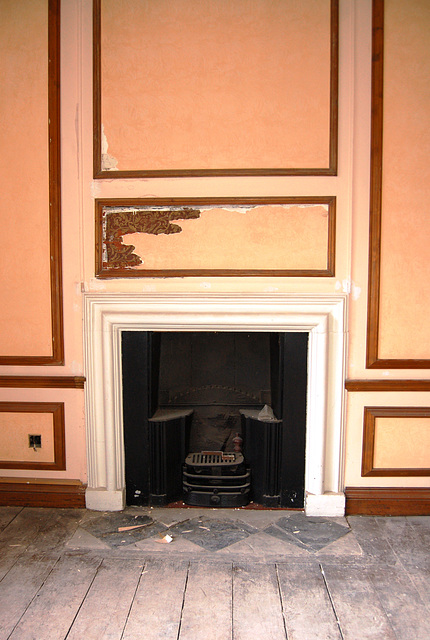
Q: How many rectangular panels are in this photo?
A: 6